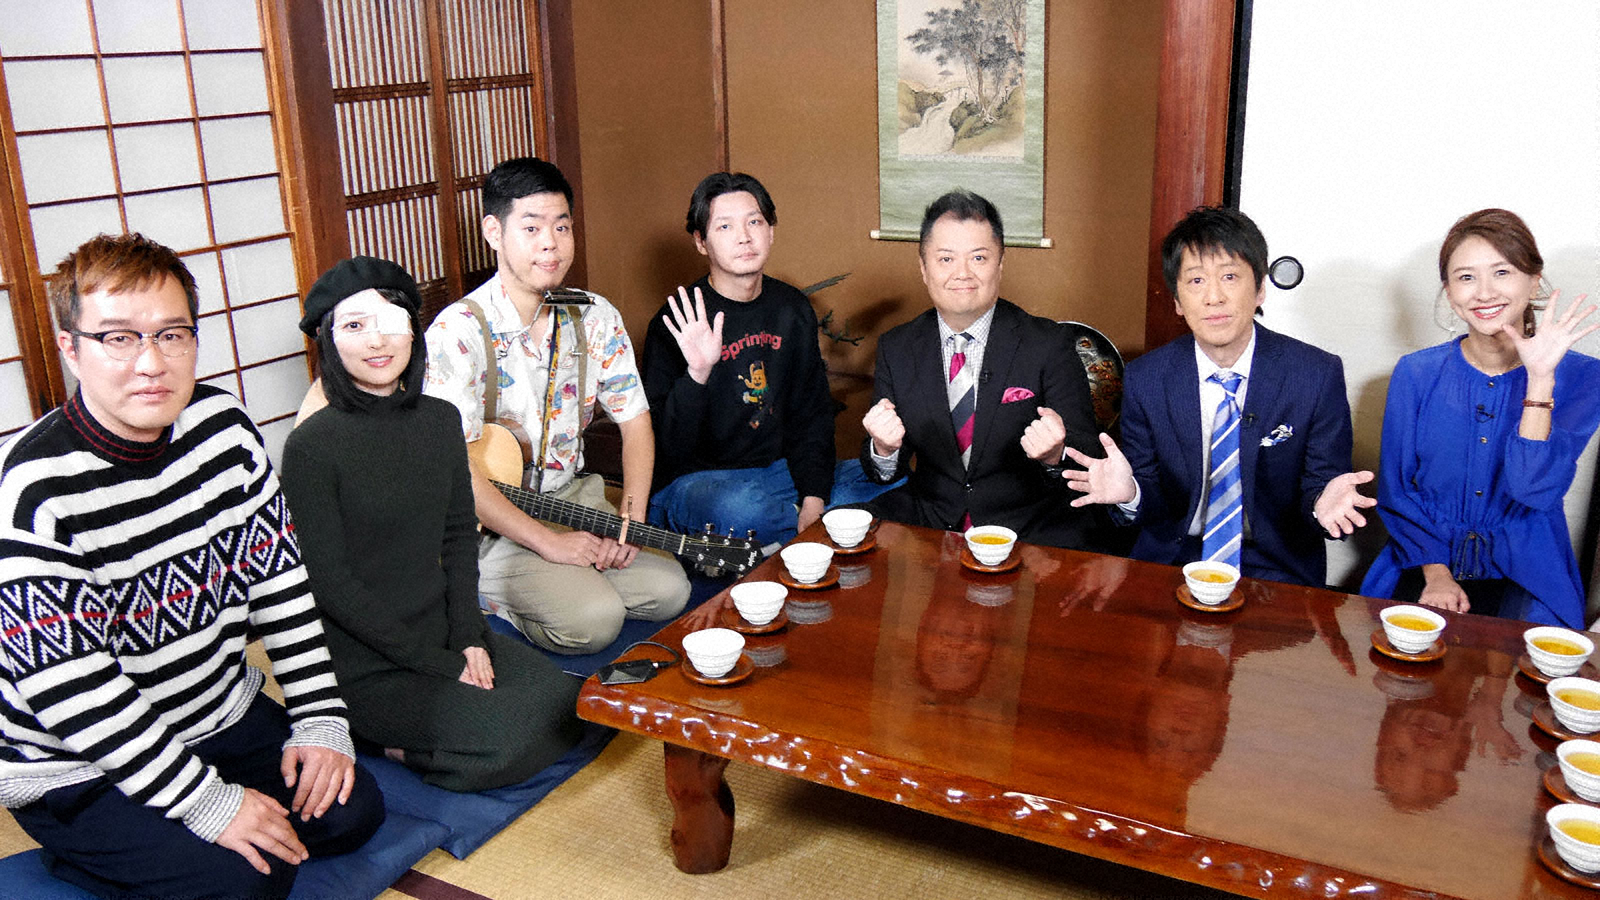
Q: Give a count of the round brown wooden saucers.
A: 11